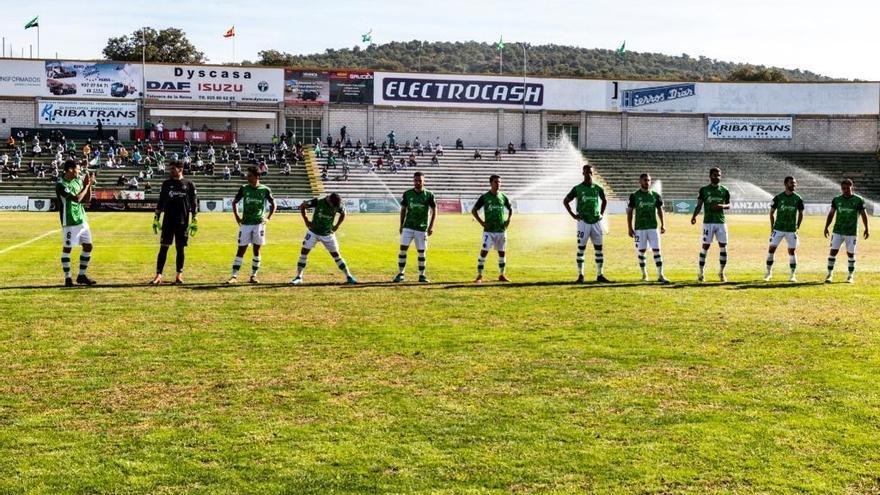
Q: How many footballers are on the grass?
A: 11